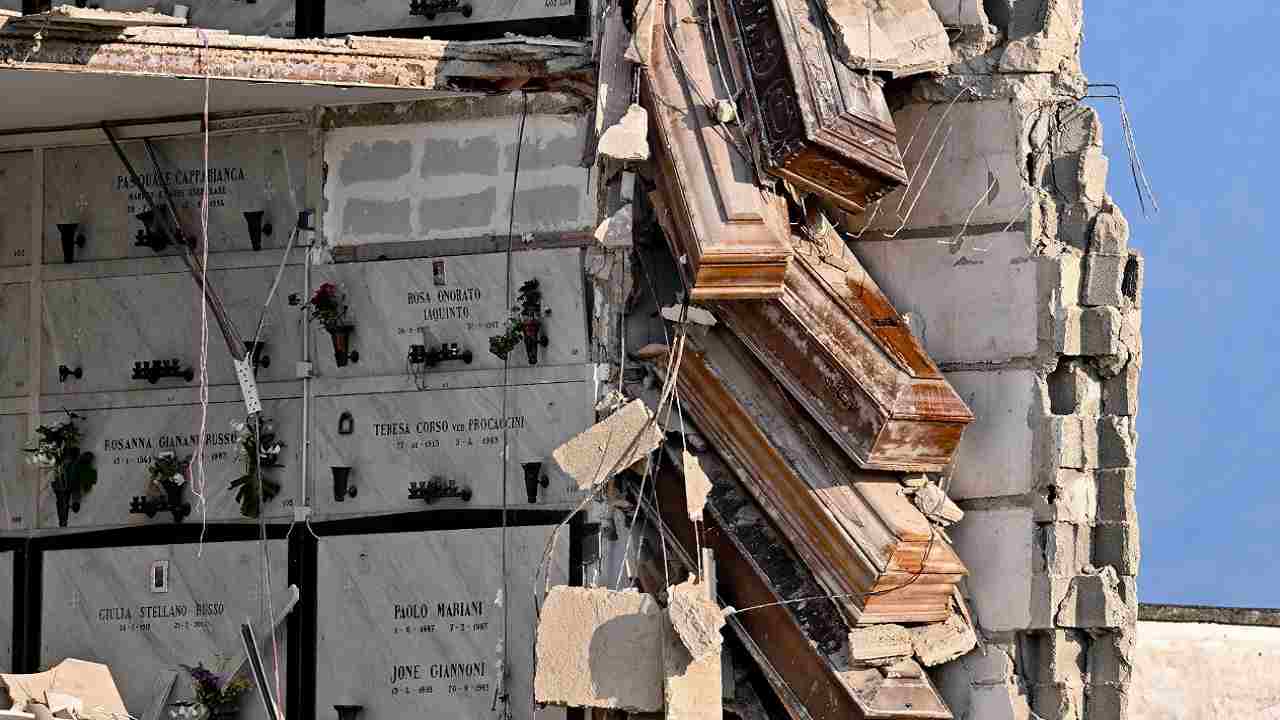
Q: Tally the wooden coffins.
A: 5